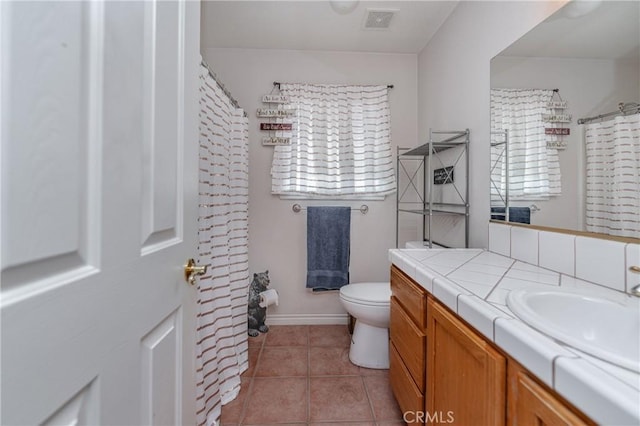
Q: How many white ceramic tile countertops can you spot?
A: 1